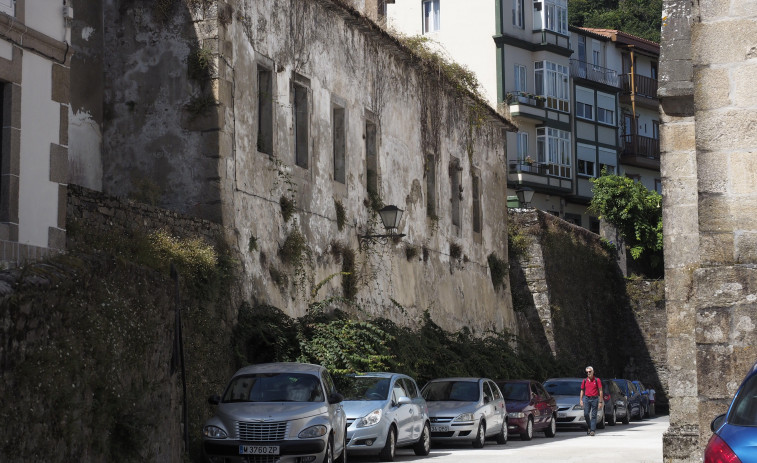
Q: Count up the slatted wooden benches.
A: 0